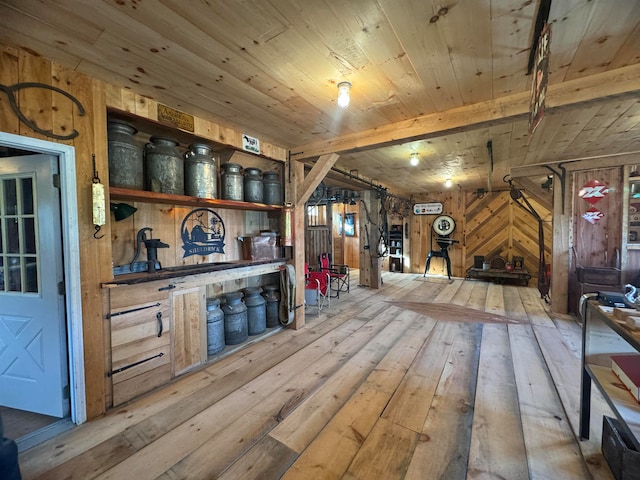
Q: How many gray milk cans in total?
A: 10